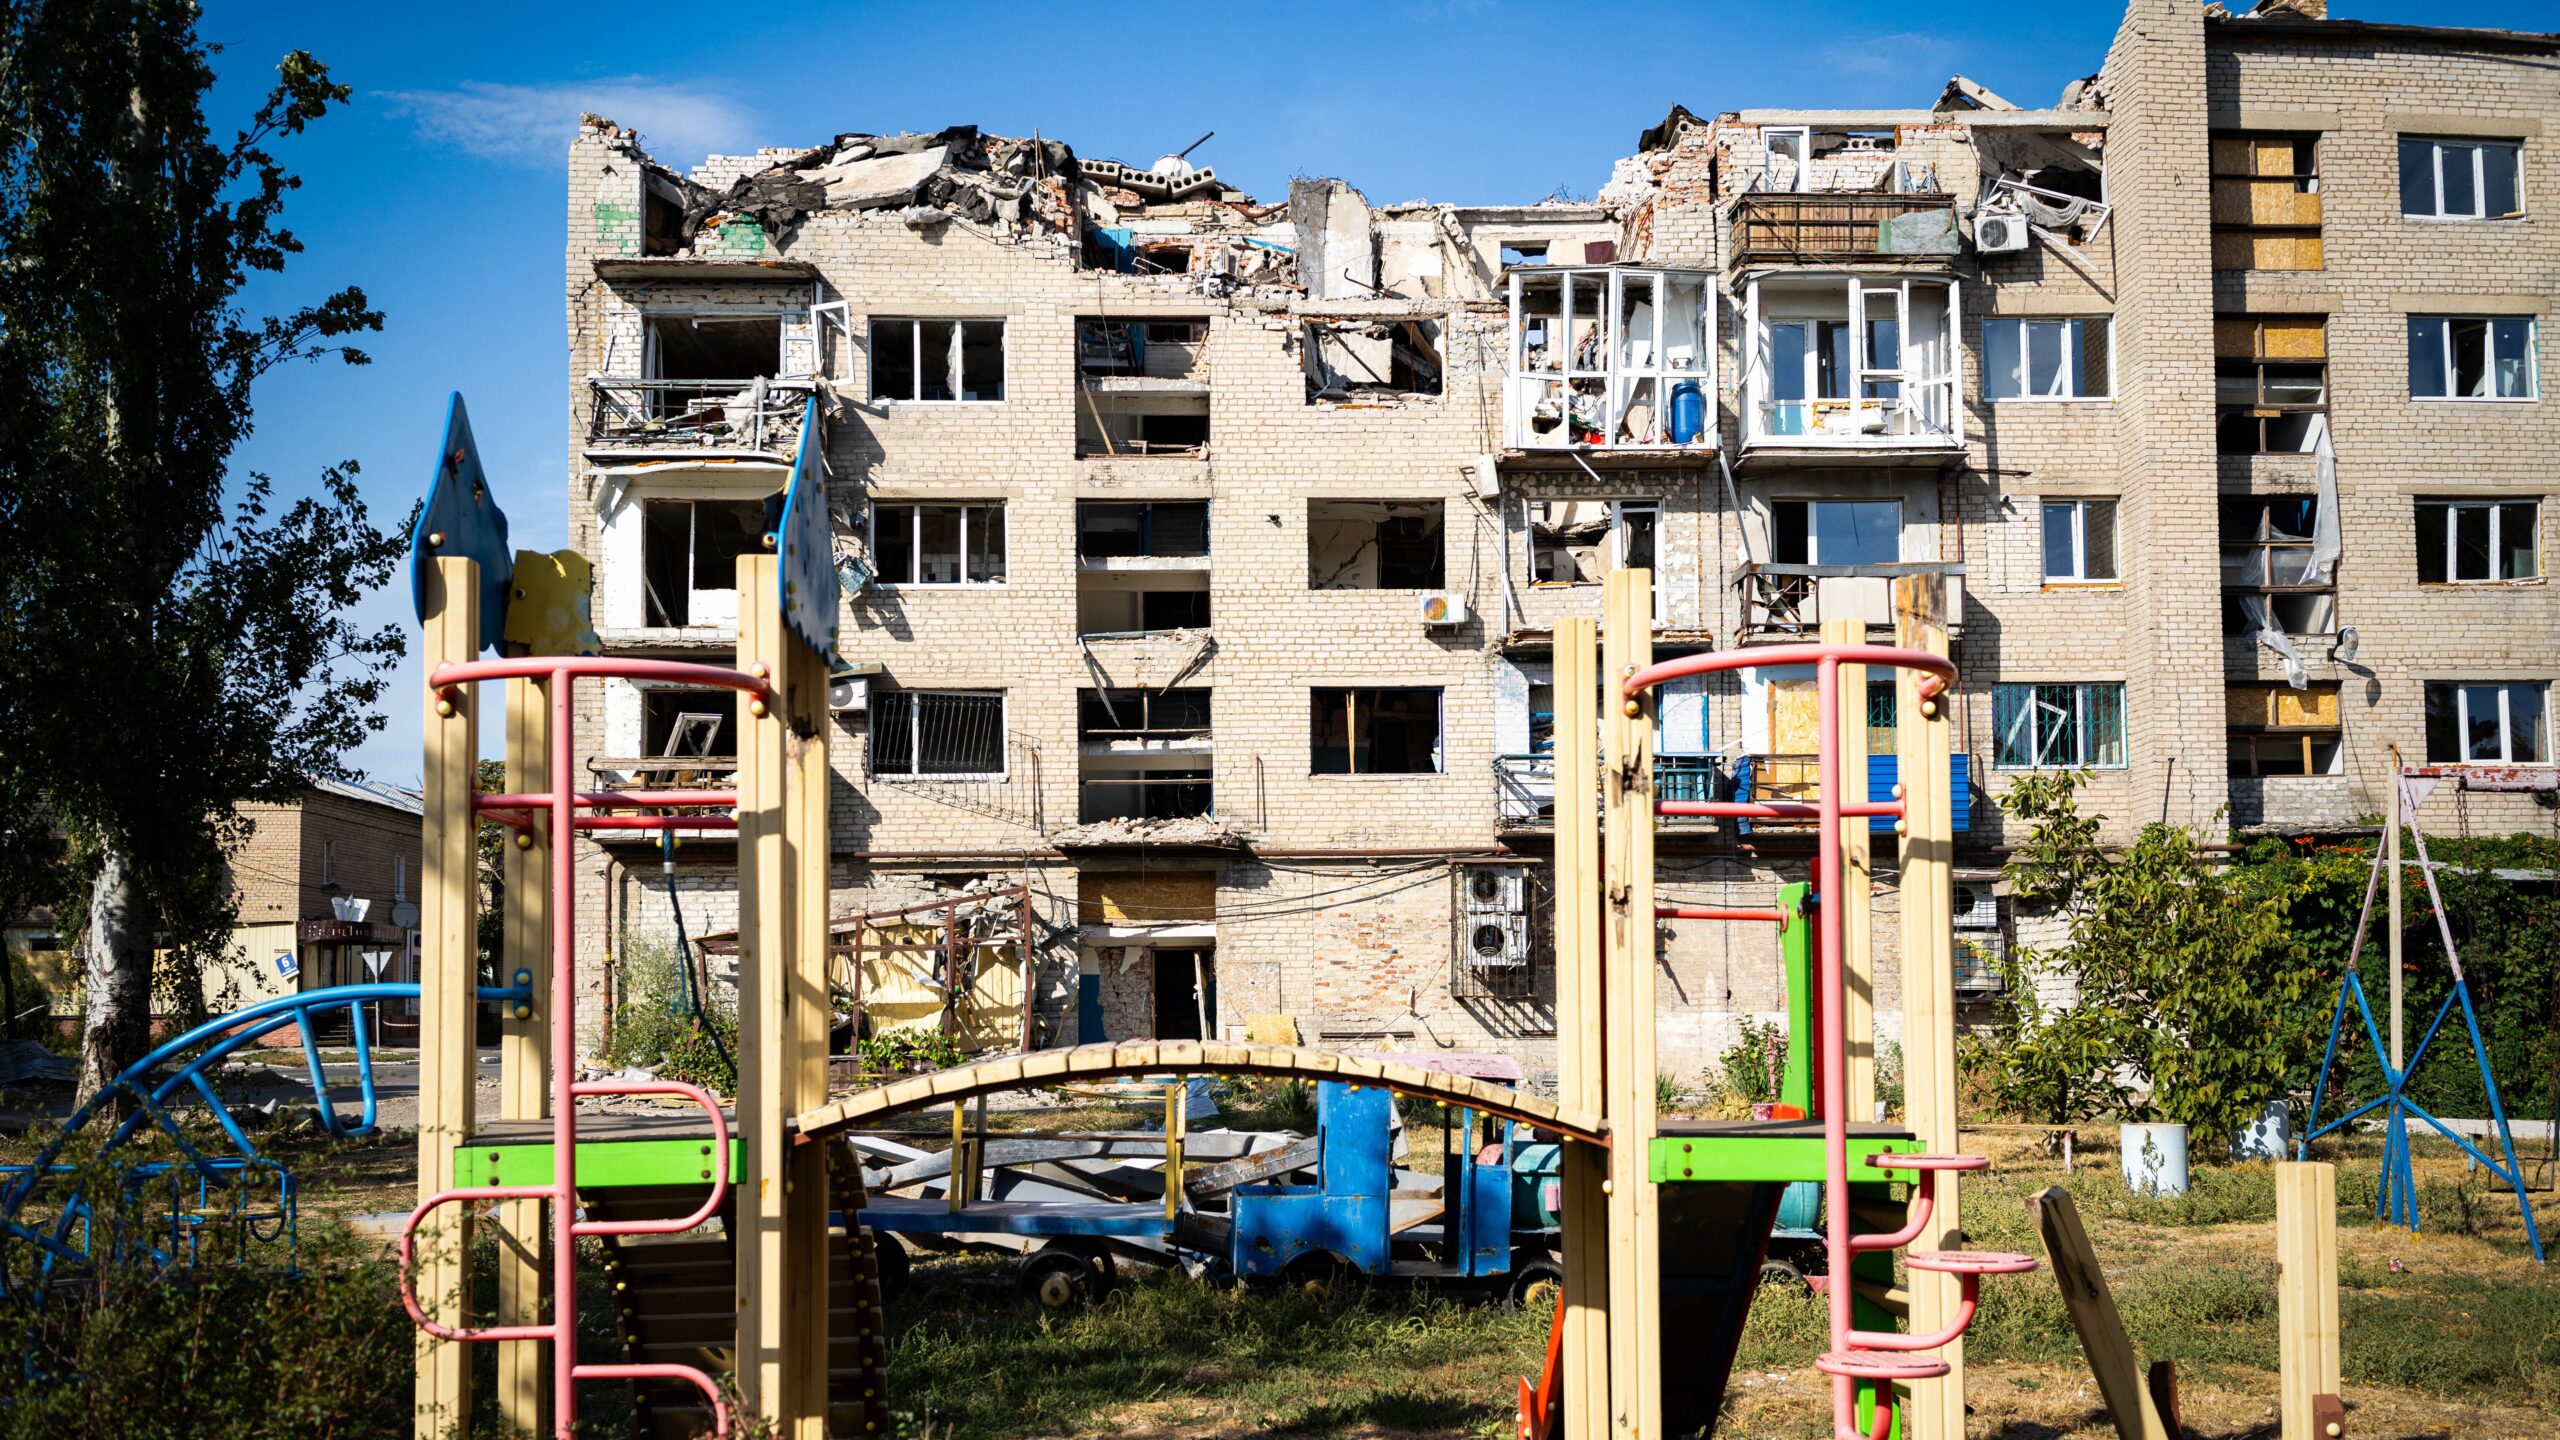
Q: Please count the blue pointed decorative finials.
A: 2